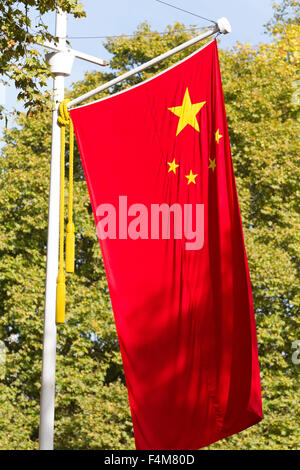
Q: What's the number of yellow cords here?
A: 2